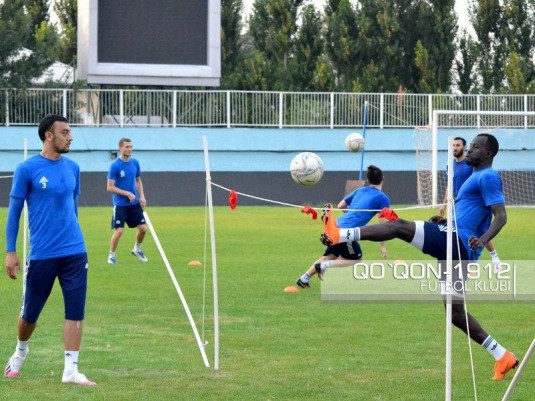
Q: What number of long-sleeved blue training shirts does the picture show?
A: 1